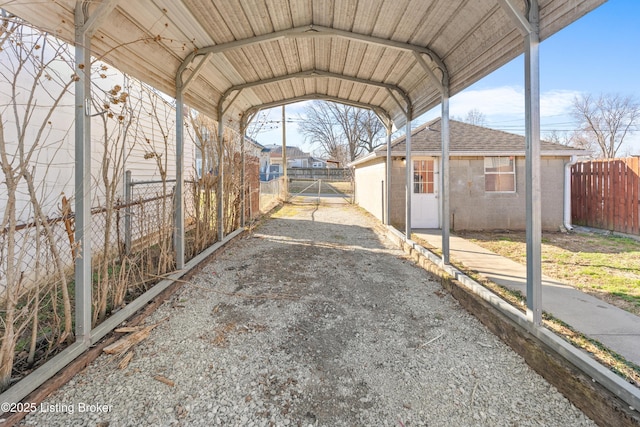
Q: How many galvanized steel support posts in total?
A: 8